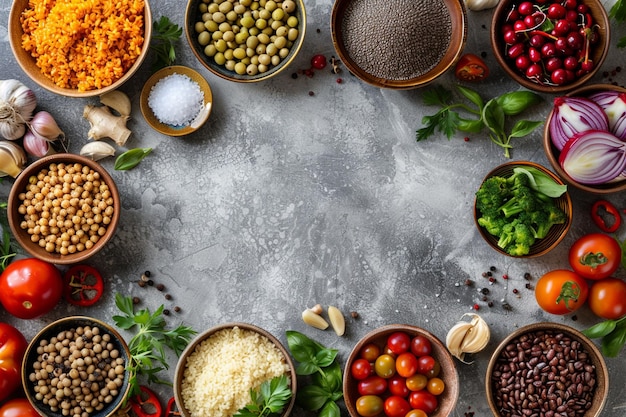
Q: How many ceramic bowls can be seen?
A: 12